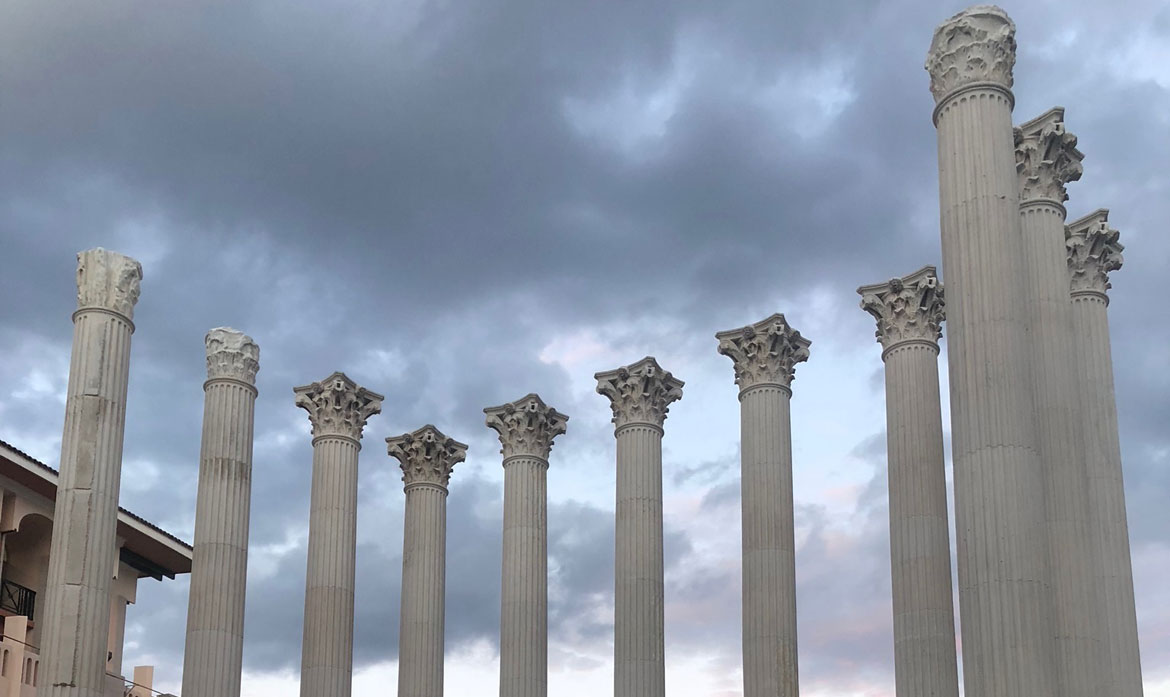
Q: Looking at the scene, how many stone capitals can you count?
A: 11